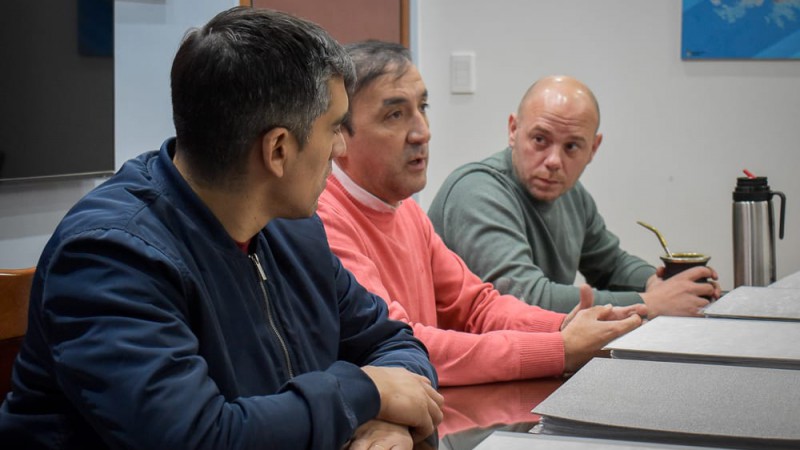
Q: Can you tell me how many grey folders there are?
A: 5